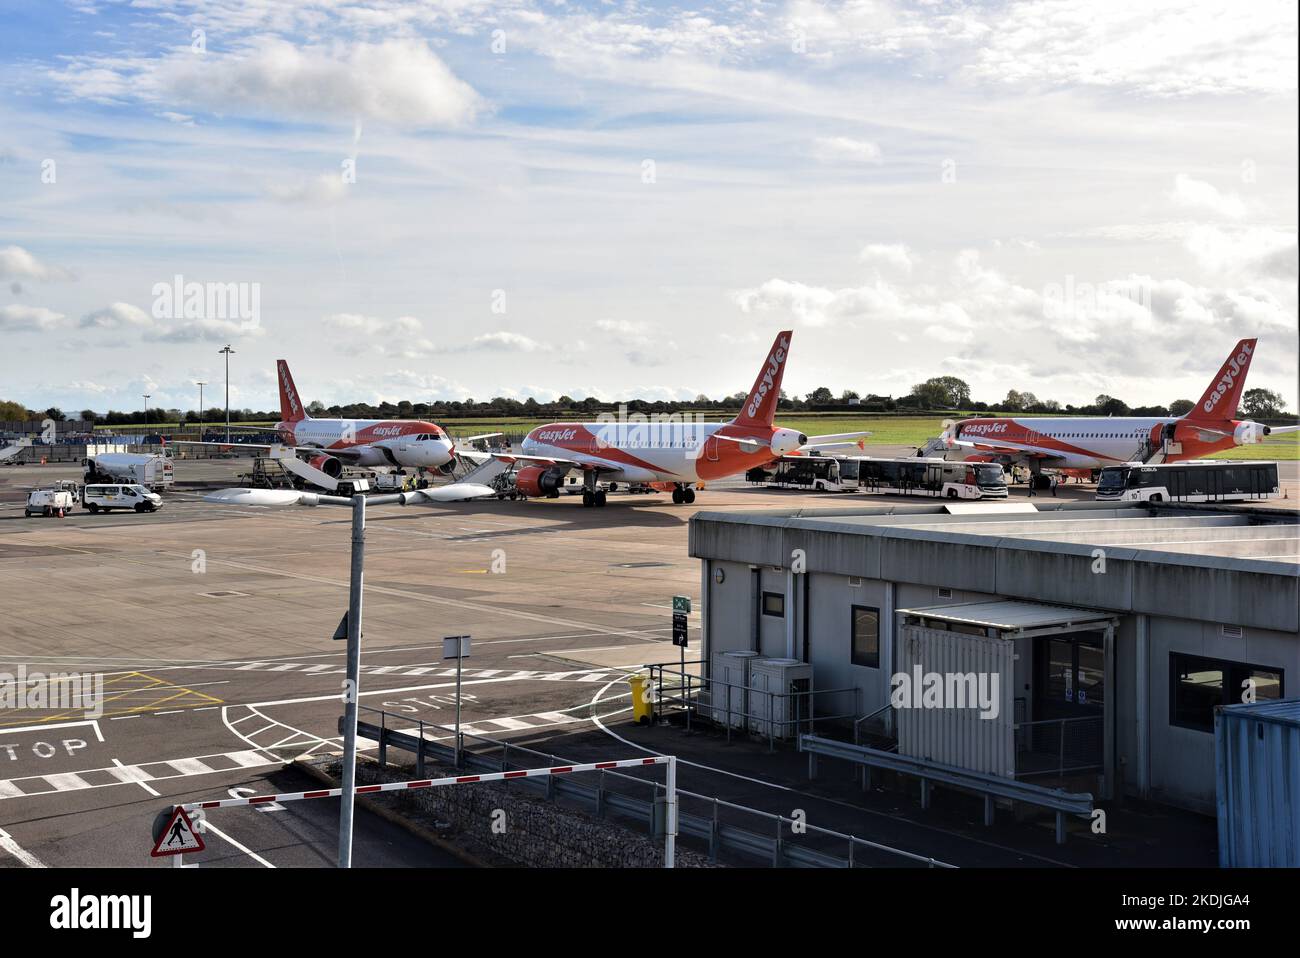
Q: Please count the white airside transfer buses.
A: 3